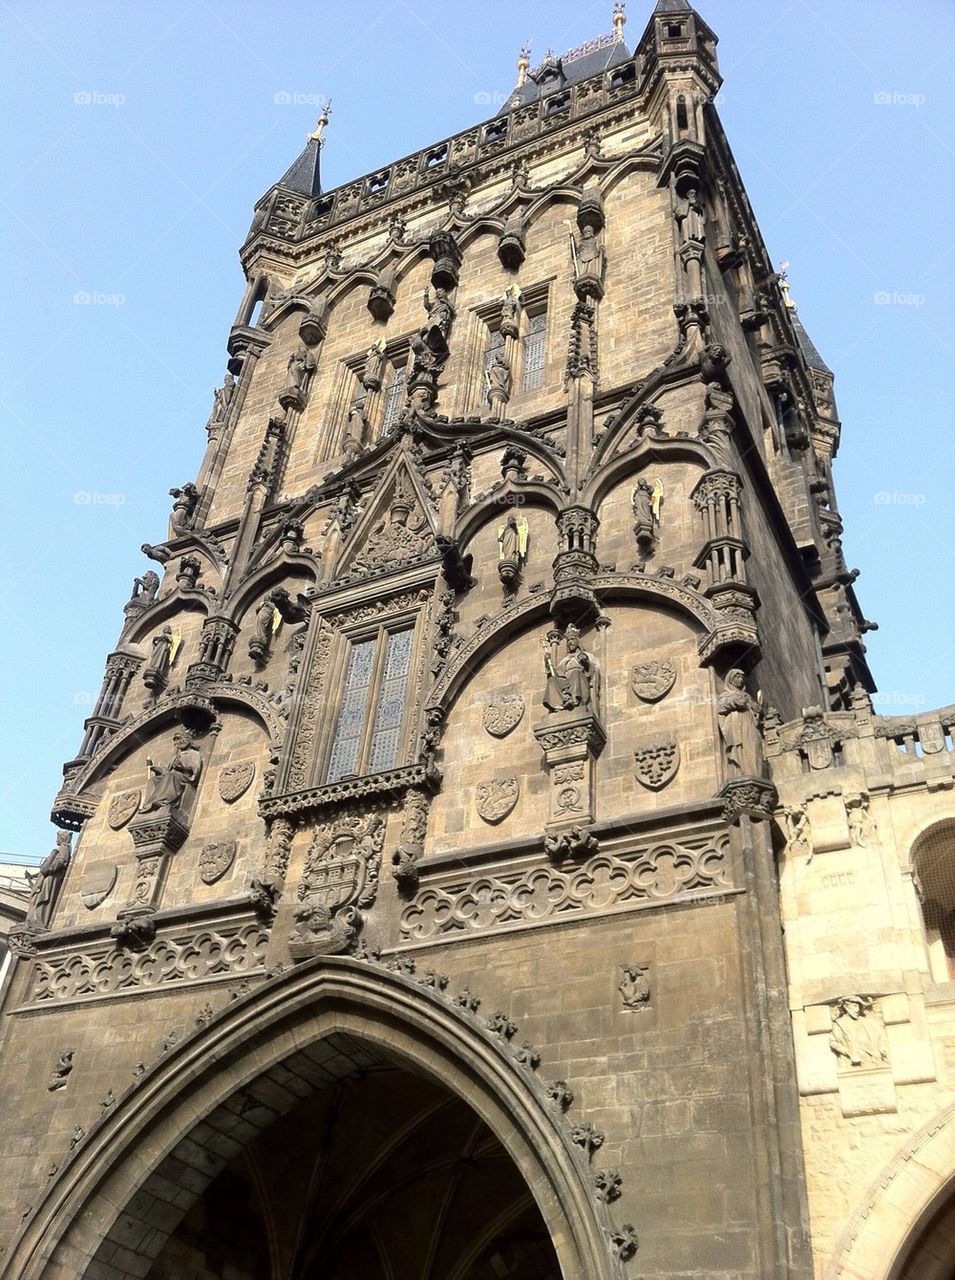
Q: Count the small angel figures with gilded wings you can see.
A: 6